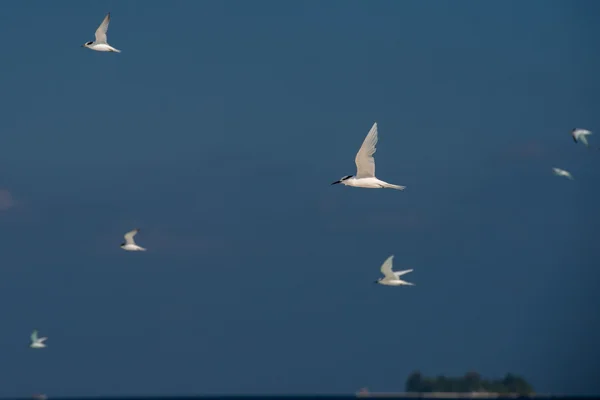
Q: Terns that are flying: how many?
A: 7